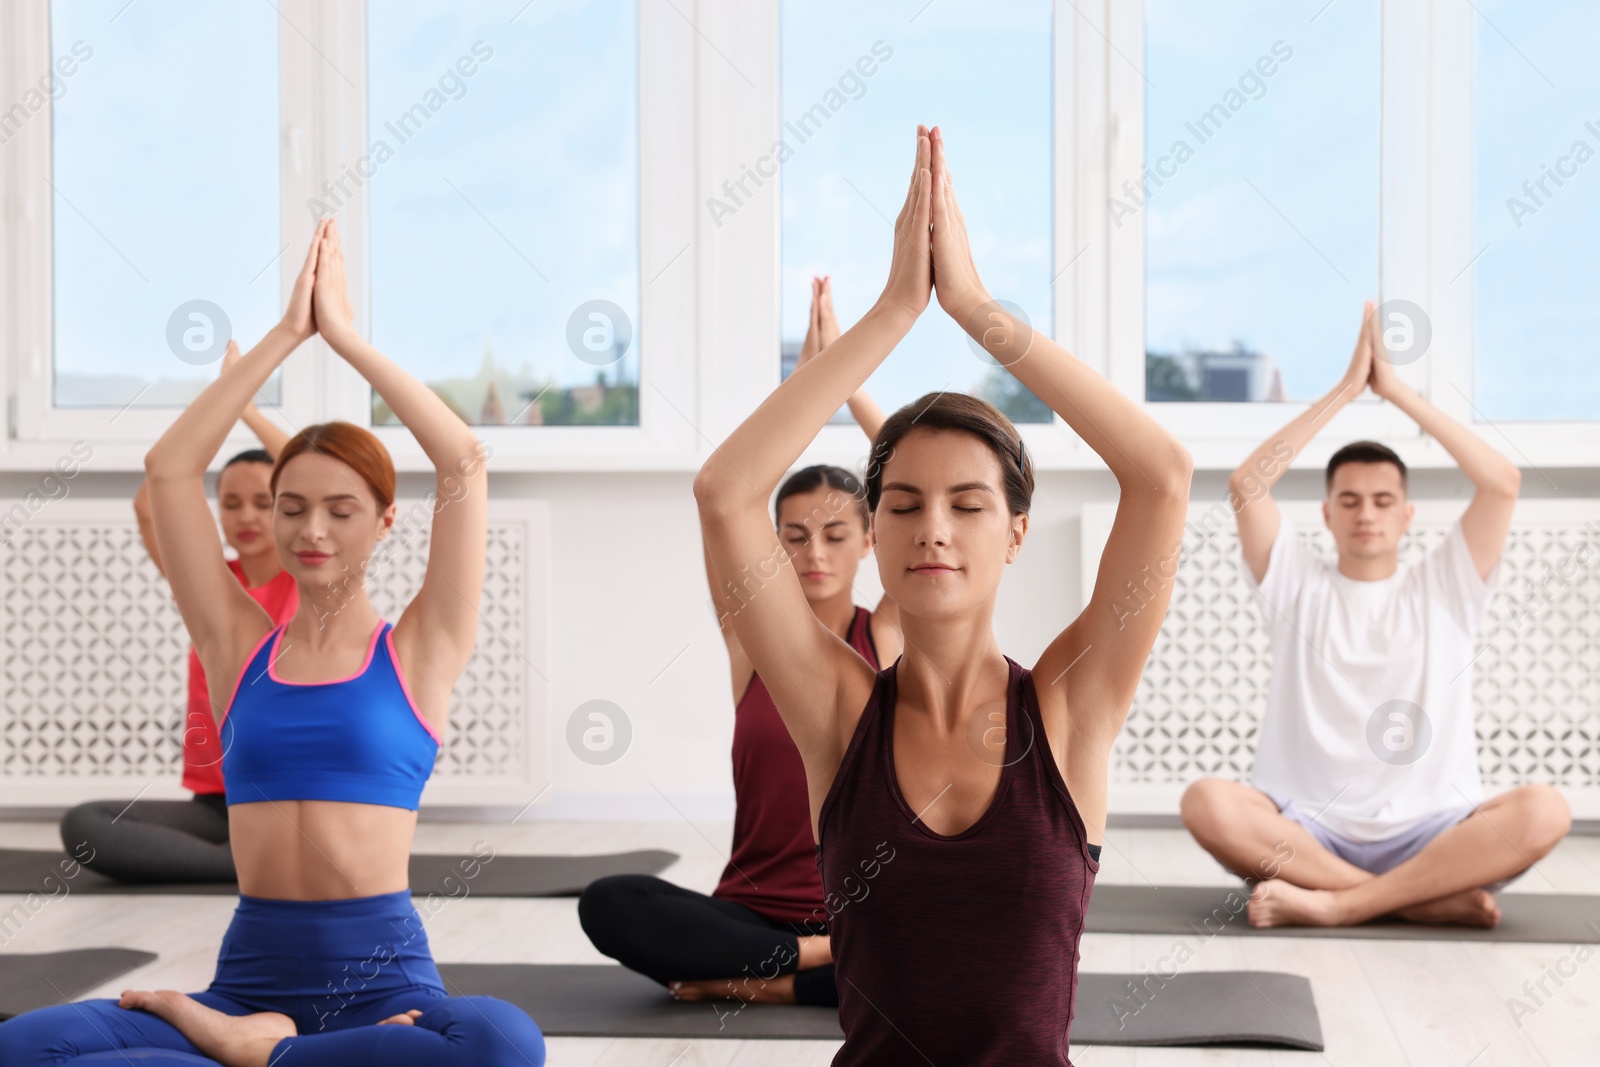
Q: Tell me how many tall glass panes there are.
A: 5